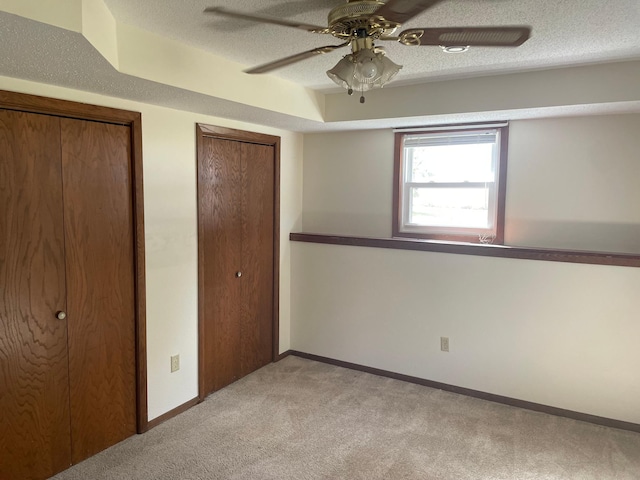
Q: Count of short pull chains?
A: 2